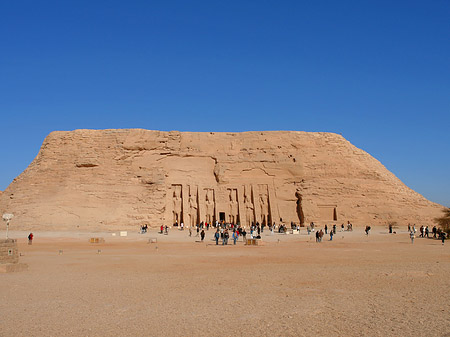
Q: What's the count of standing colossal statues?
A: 6